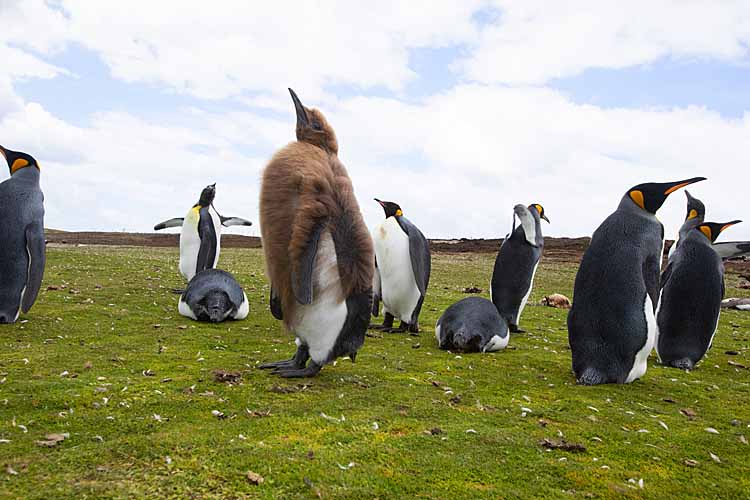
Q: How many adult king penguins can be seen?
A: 9